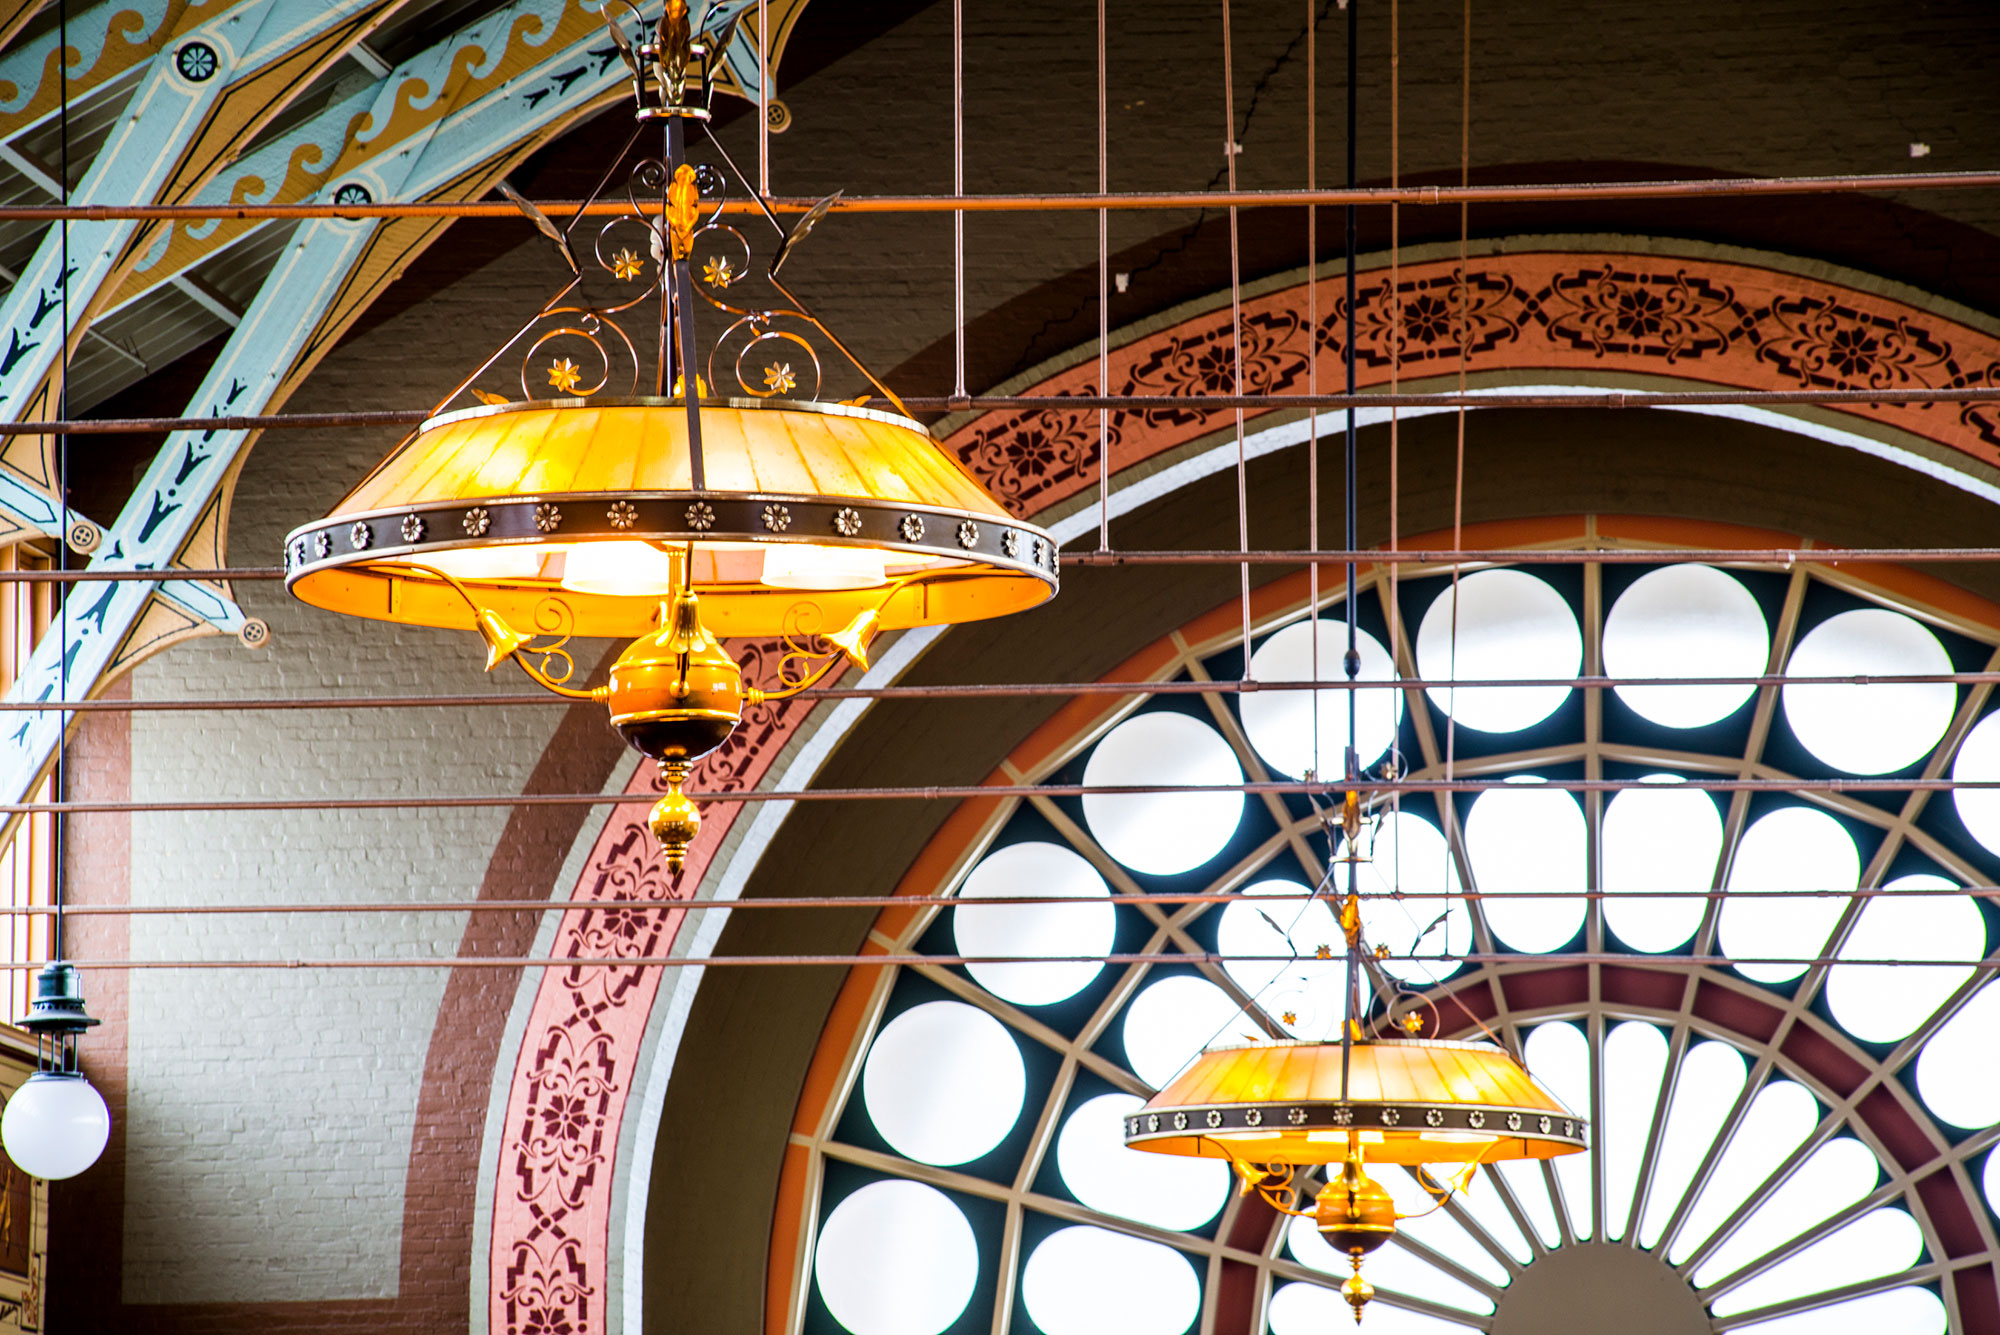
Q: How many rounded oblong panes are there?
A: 11